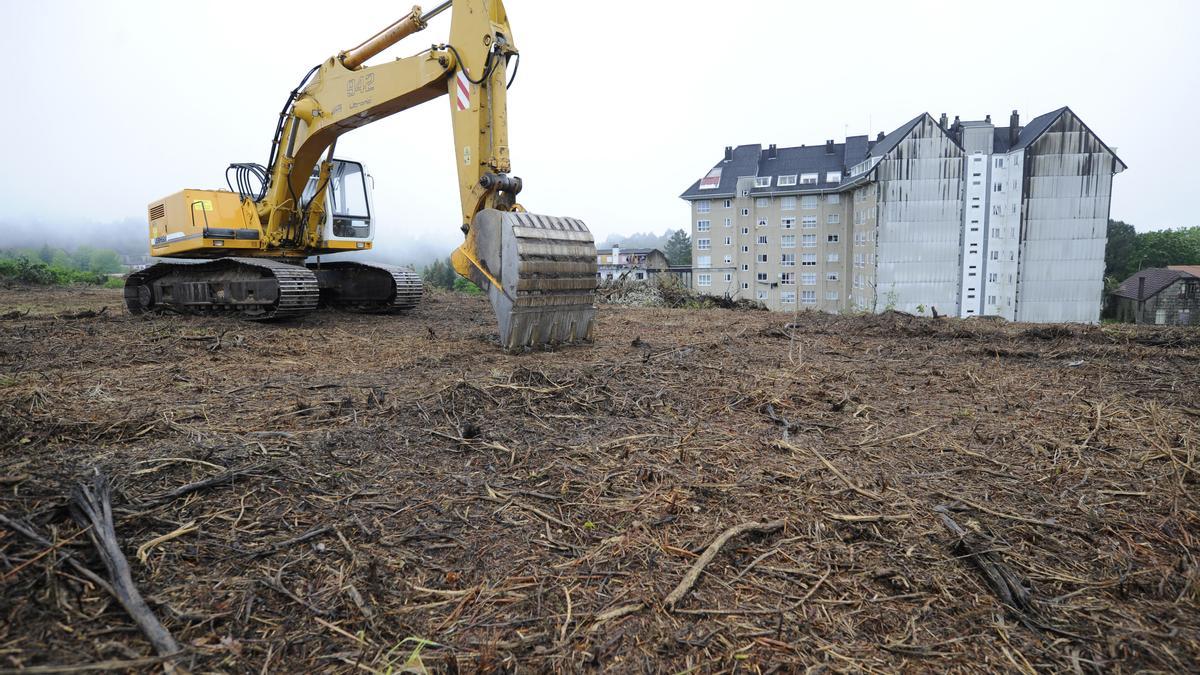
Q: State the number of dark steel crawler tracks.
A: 2